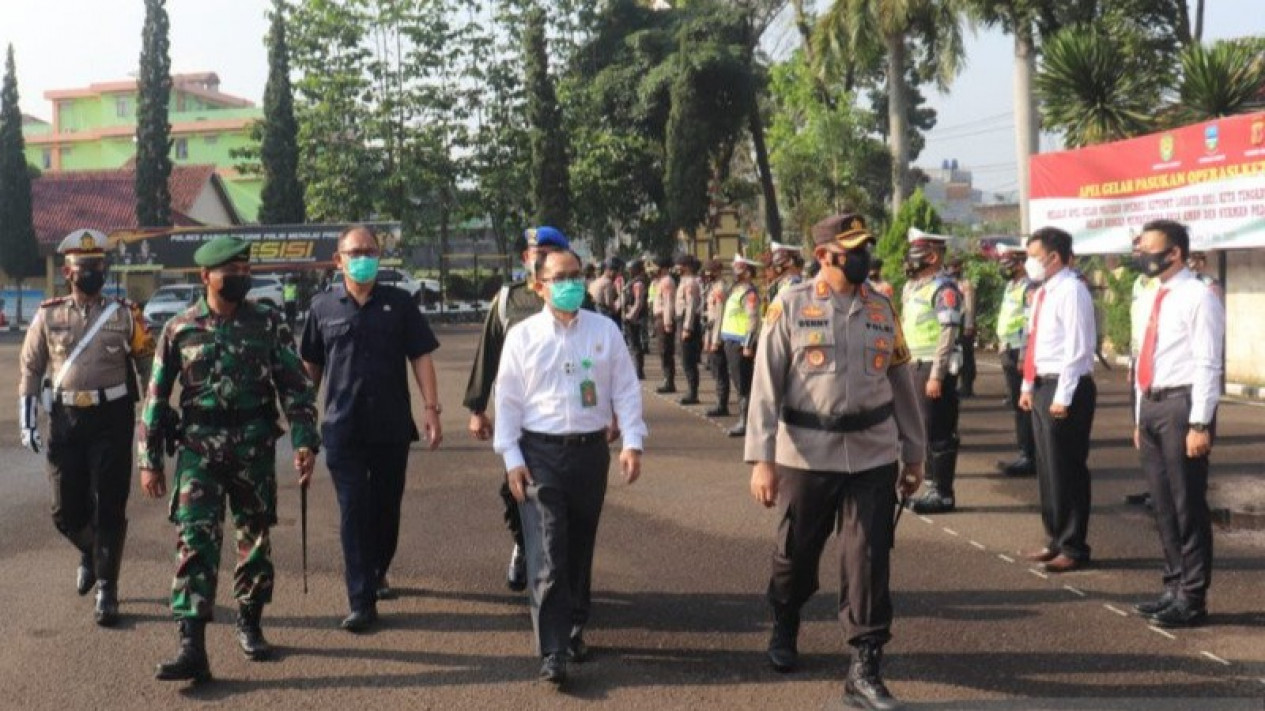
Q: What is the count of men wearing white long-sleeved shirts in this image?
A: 3